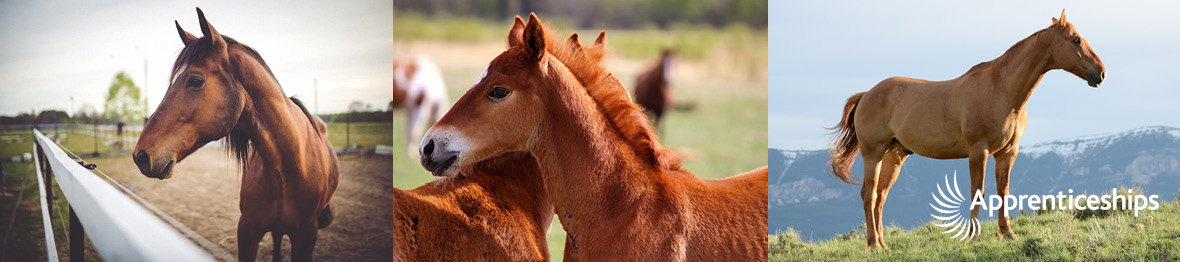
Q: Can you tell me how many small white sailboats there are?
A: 0